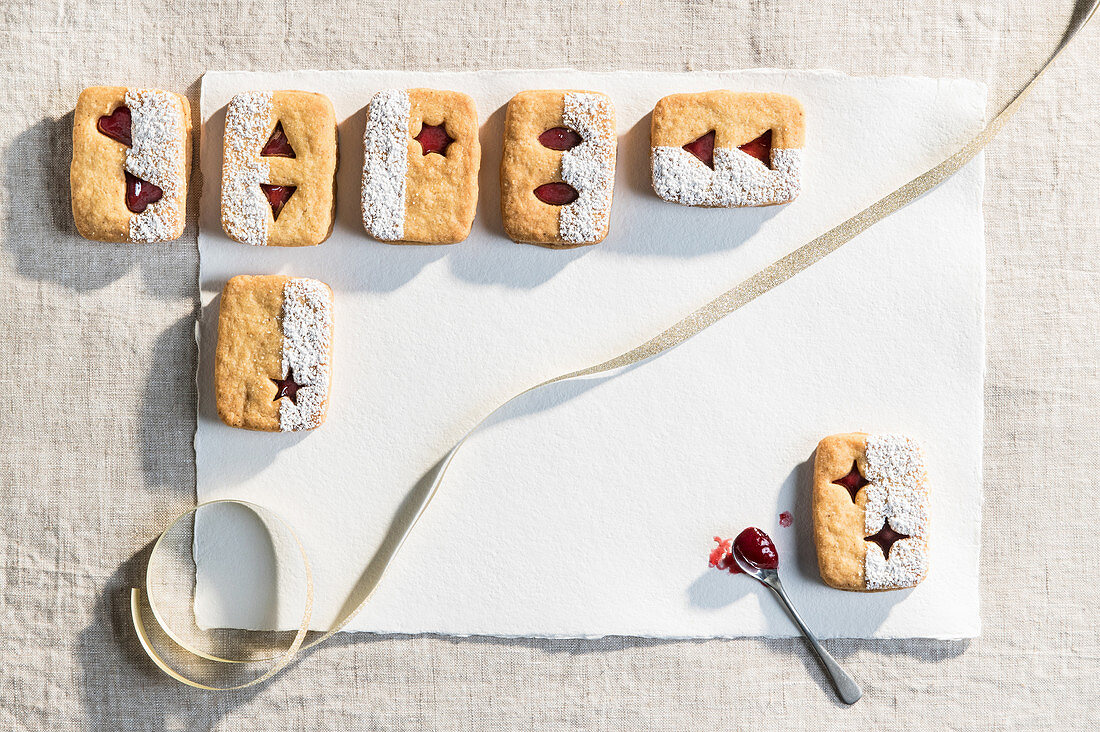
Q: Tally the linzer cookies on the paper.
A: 6